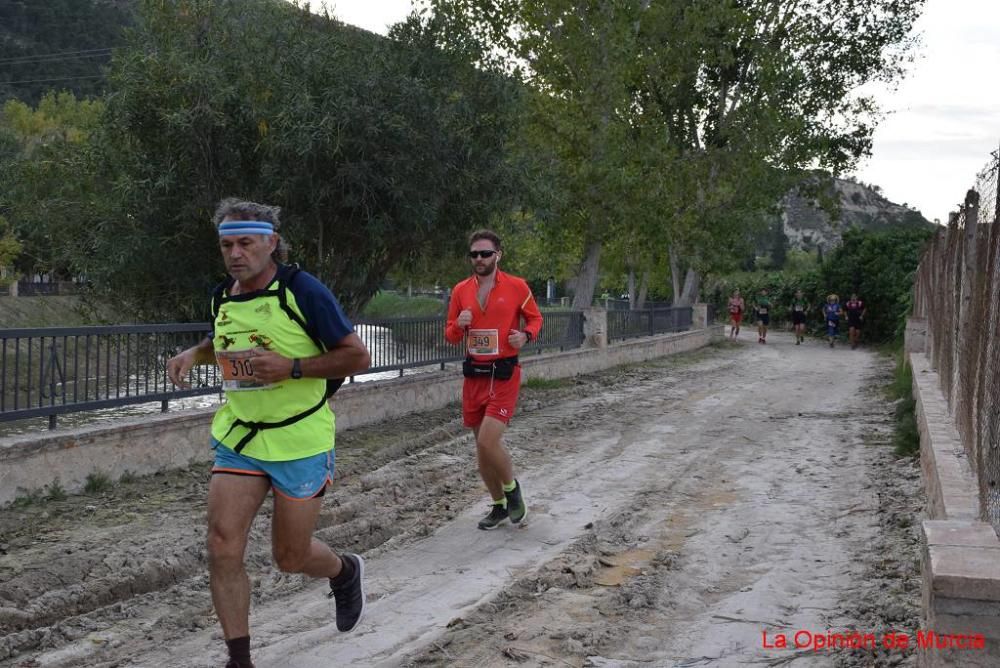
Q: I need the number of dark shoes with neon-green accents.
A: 2